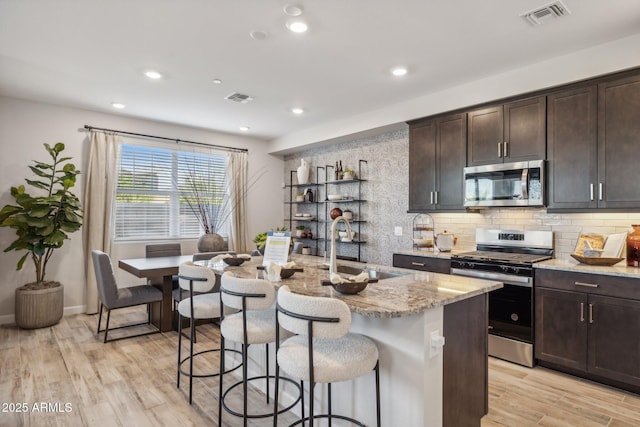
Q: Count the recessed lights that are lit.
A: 6